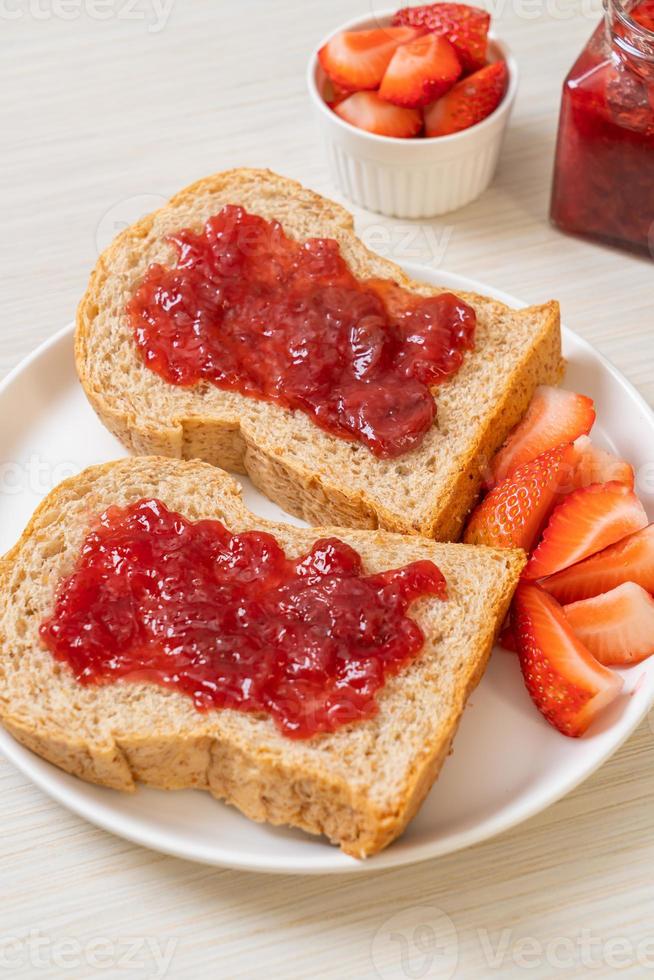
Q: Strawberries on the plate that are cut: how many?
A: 7